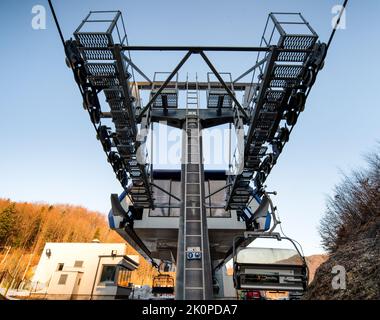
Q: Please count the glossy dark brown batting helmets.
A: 0